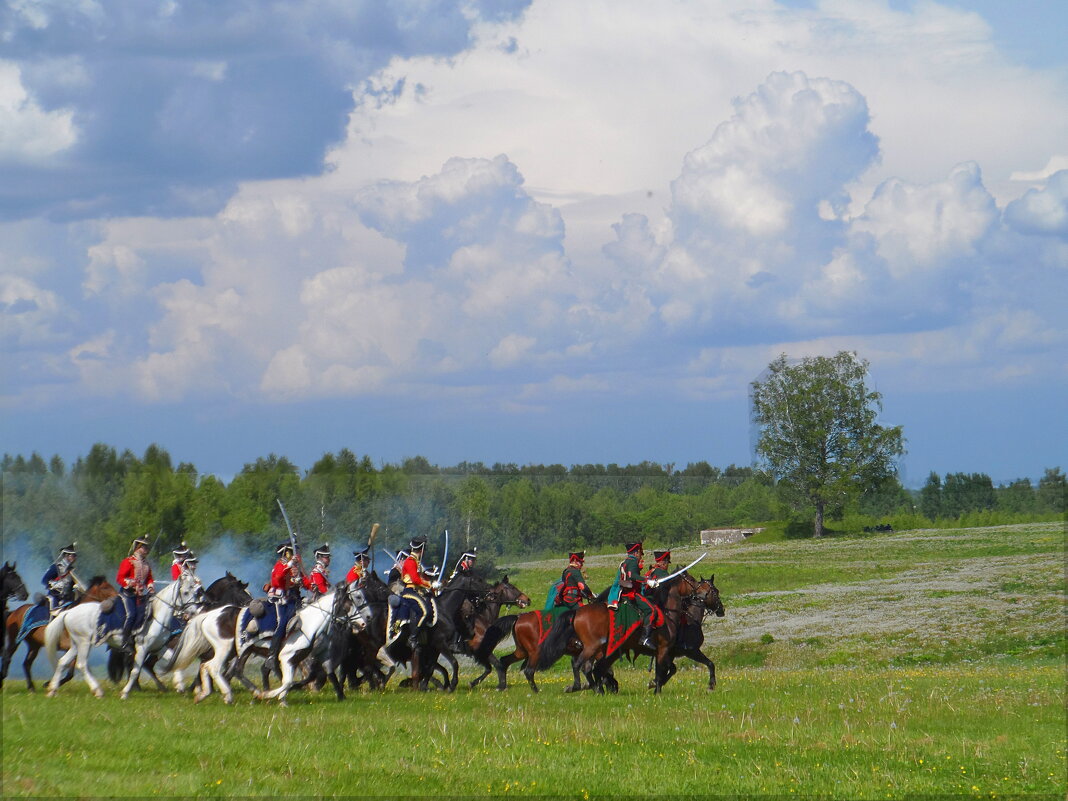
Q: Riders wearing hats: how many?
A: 13